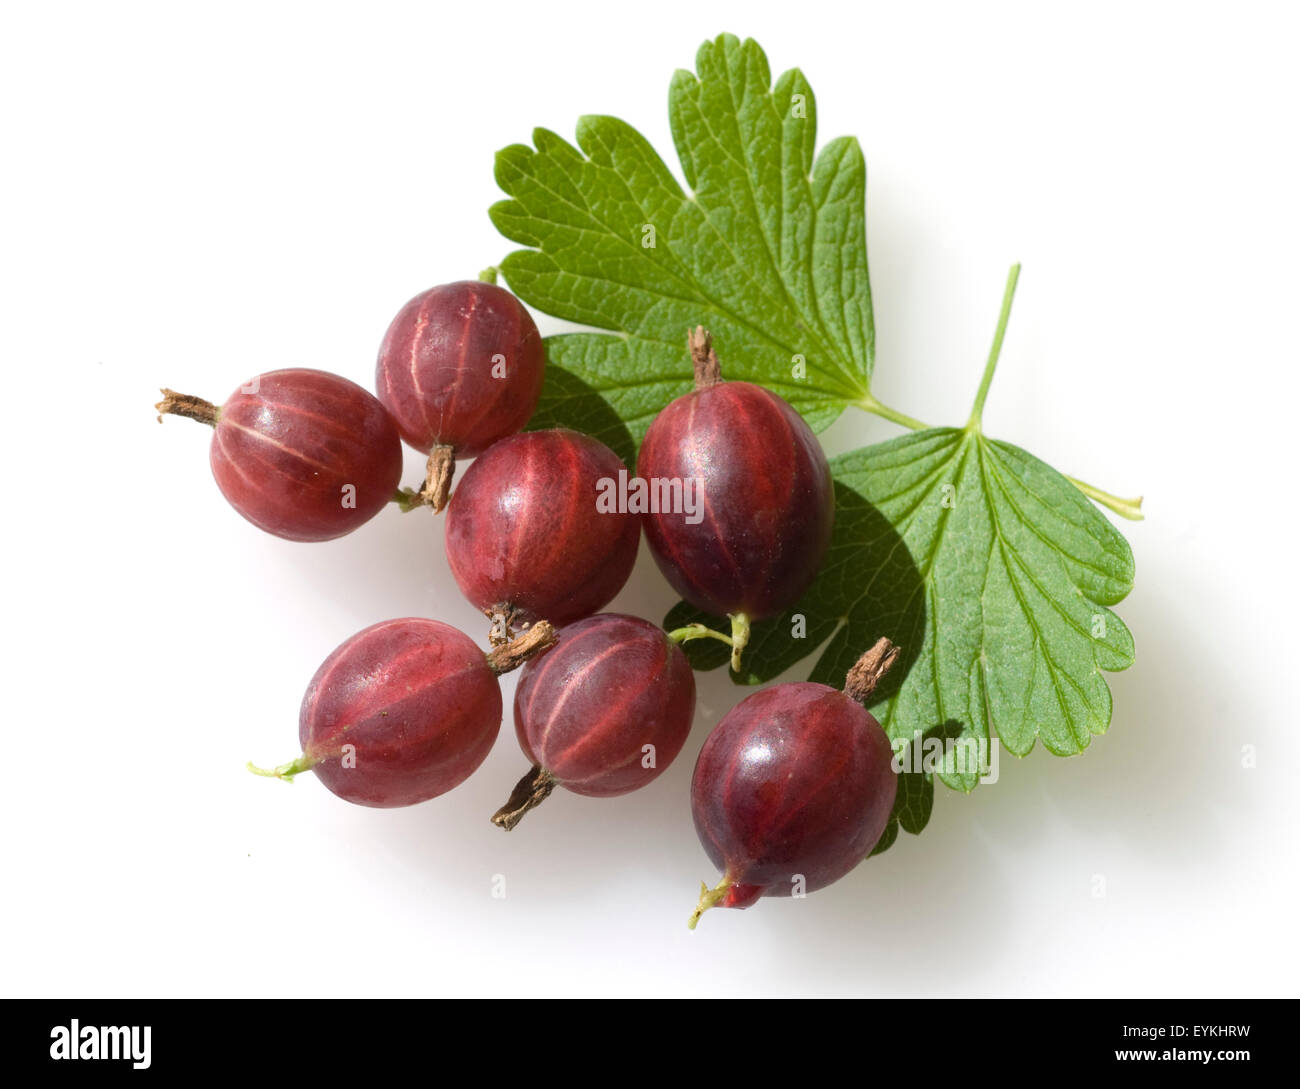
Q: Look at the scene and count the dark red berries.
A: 7